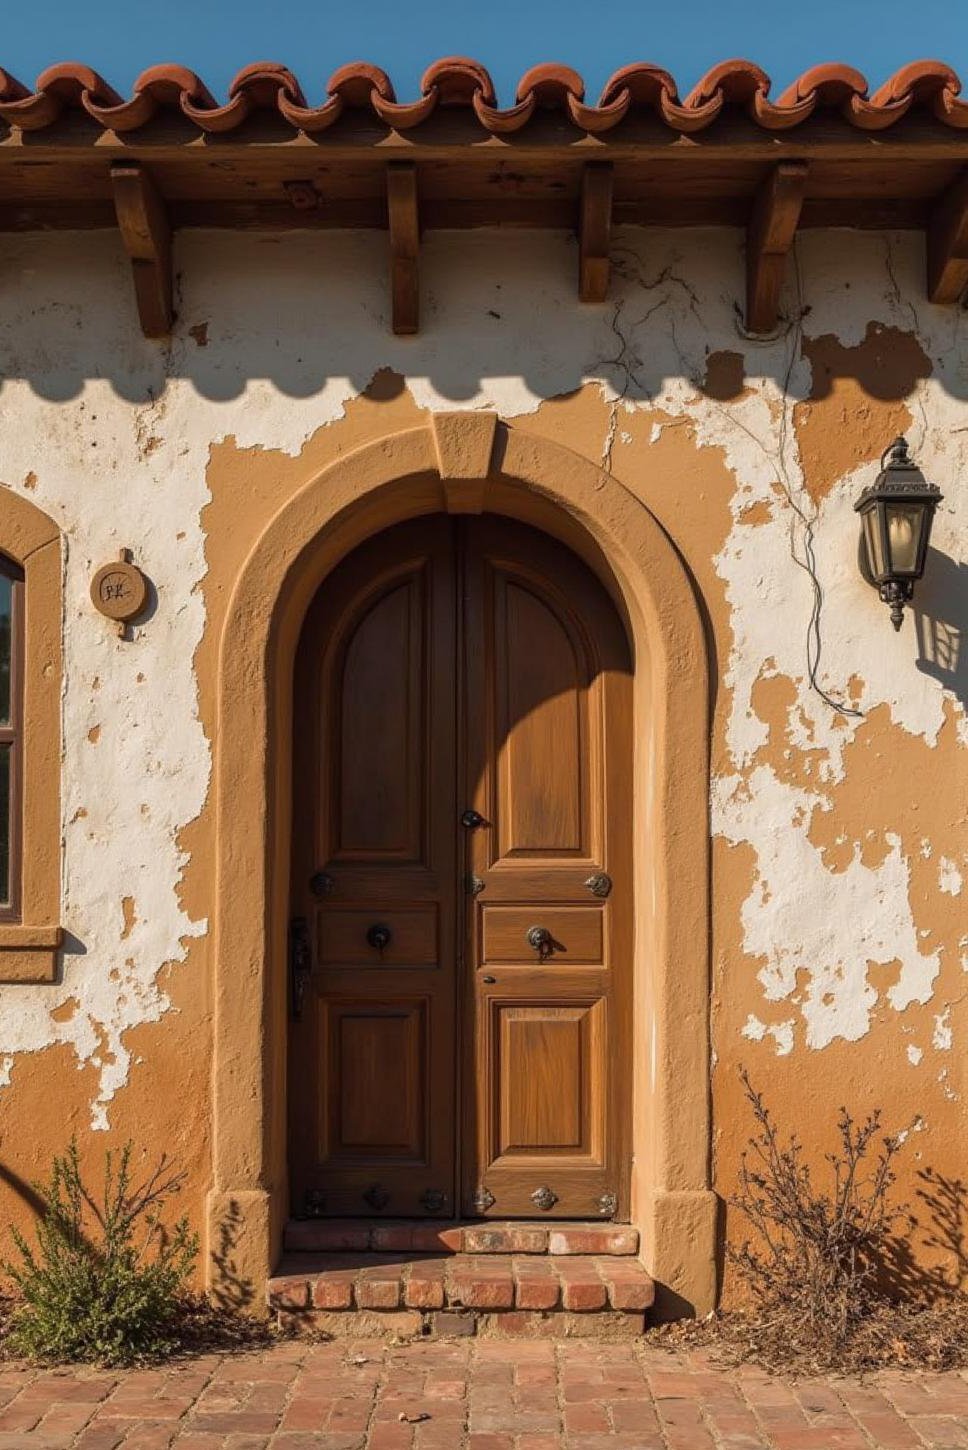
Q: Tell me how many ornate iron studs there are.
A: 9